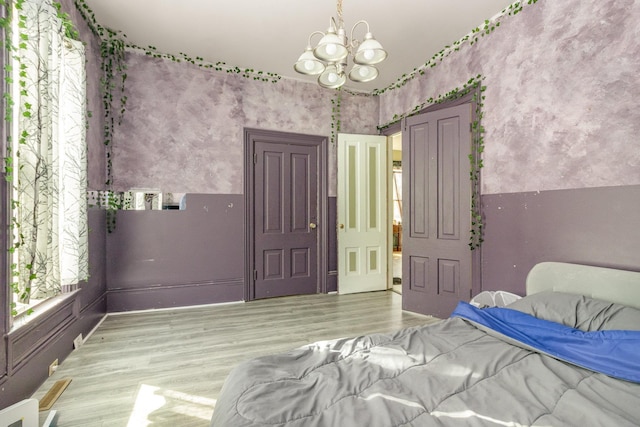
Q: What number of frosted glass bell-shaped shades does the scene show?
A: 5